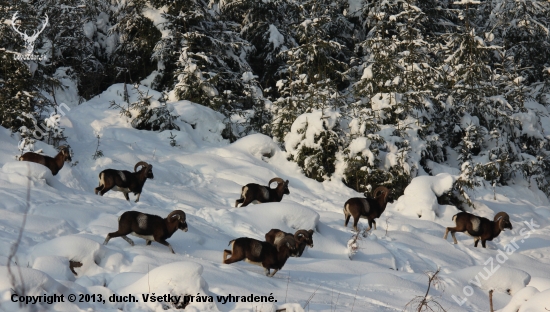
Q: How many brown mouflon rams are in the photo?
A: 8